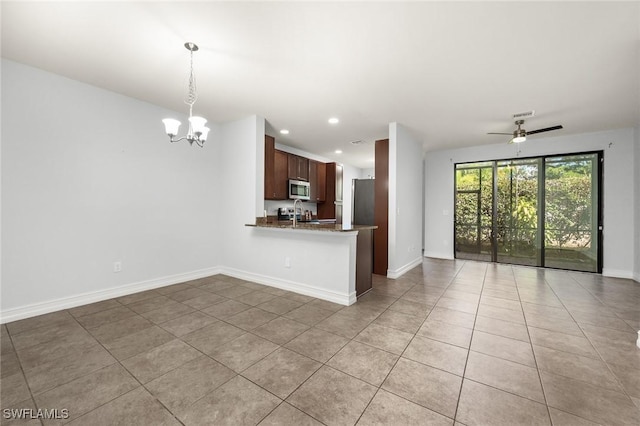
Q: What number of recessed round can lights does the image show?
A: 3